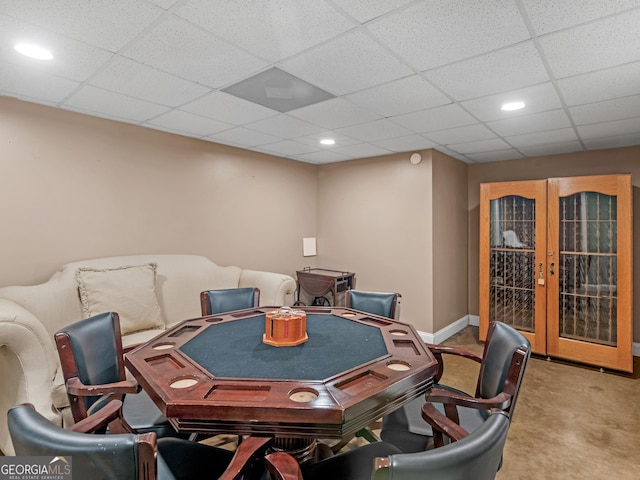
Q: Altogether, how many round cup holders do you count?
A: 7